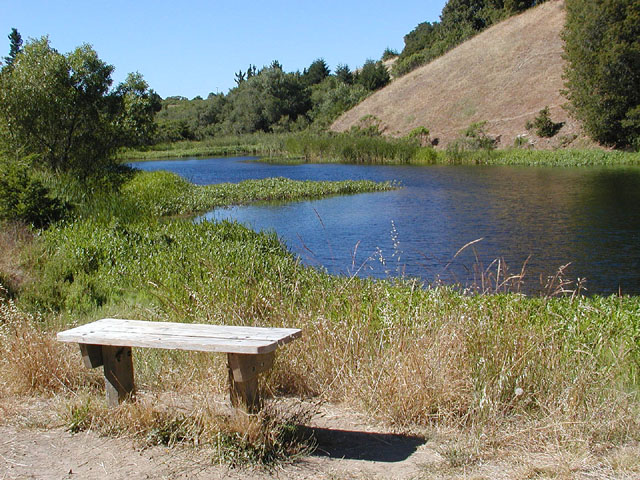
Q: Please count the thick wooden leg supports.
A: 2